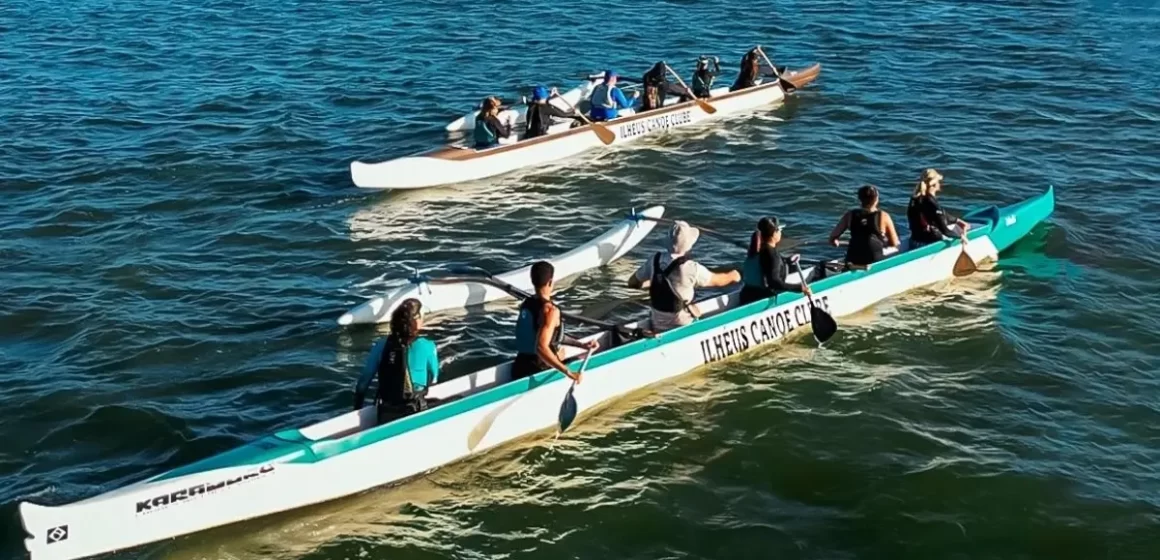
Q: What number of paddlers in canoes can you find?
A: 12